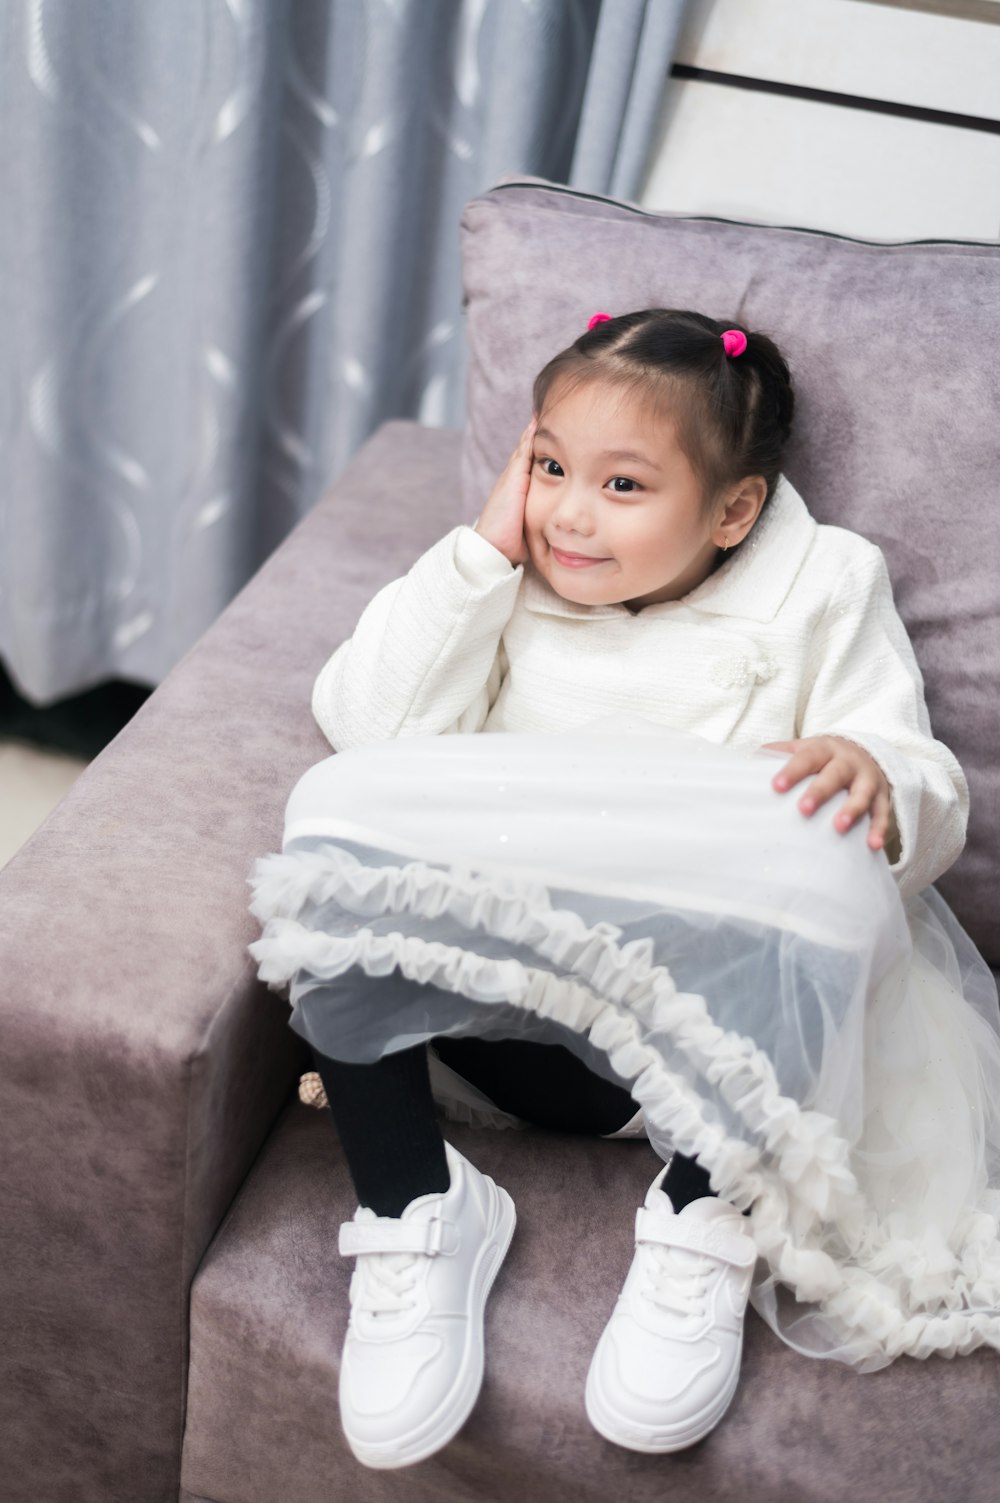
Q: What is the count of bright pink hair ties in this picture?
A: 2